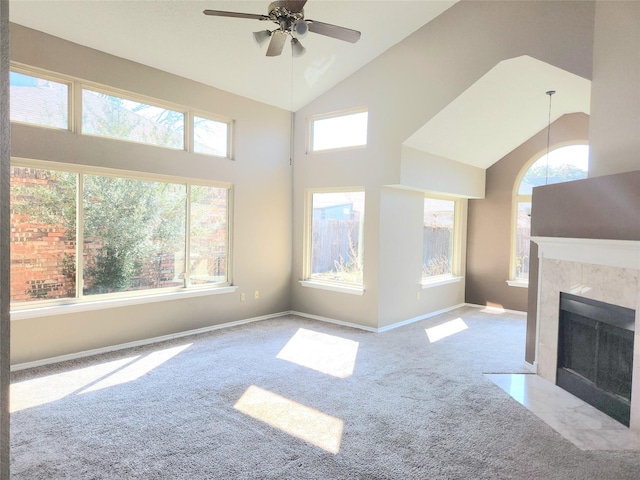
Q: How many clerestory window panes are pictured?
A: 4